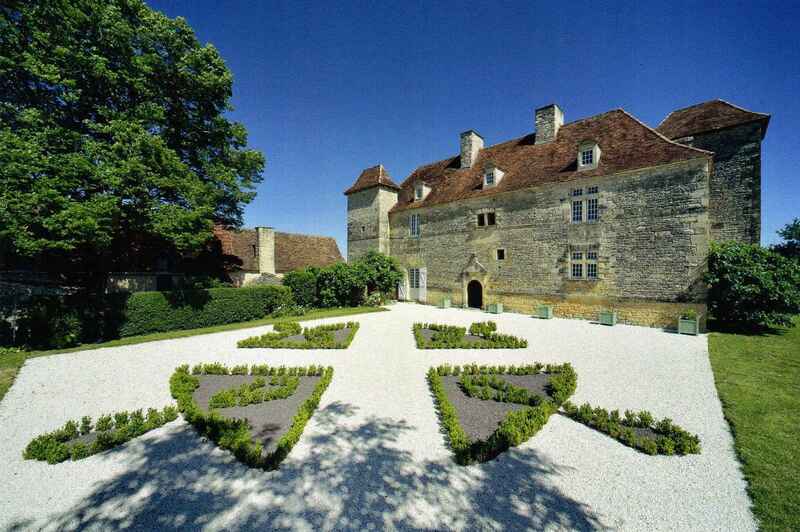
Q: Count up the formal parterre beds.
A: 6